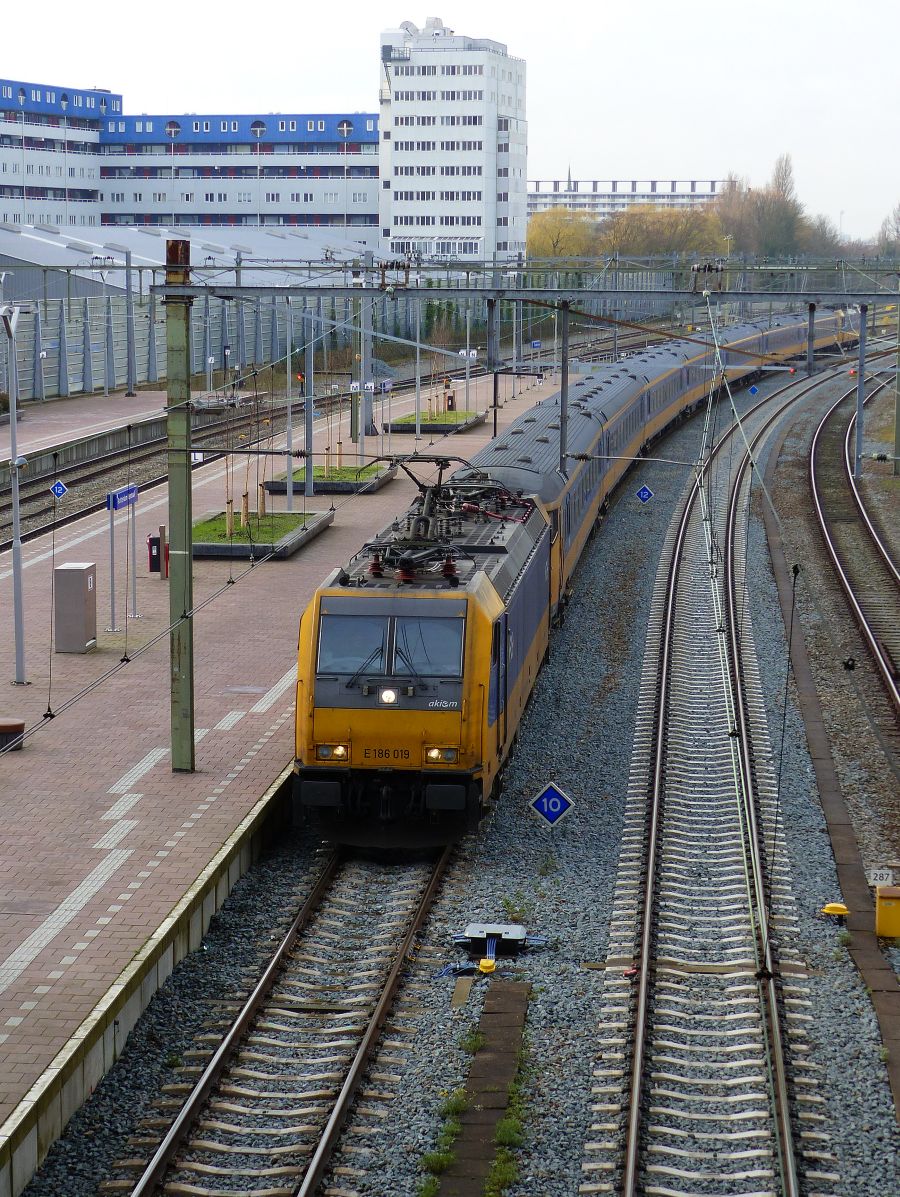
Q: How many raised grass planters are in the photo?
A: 3